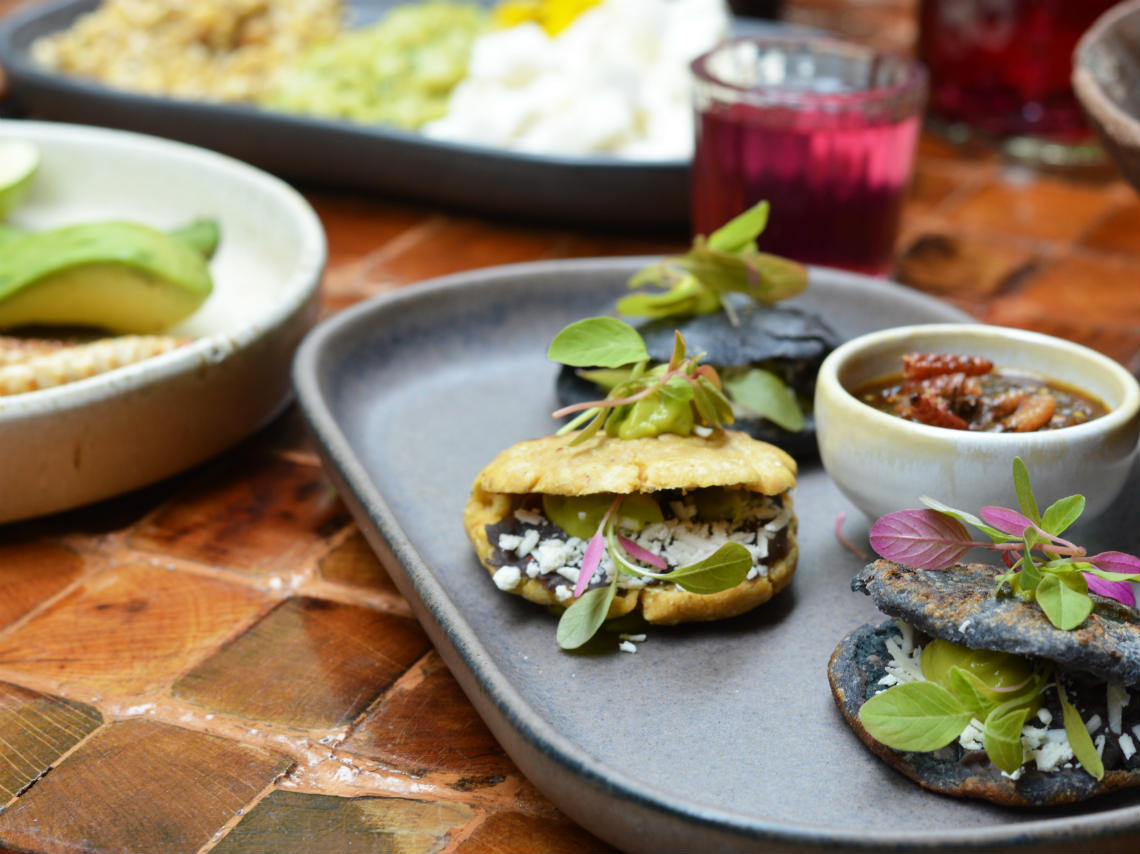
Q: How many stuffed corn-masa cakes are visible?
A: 3